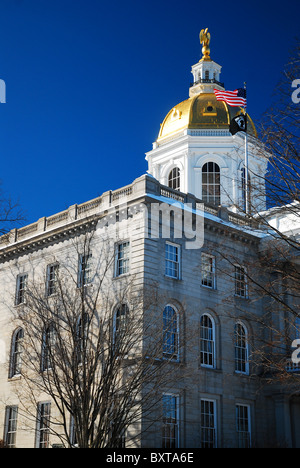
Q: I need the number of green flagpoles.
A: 0